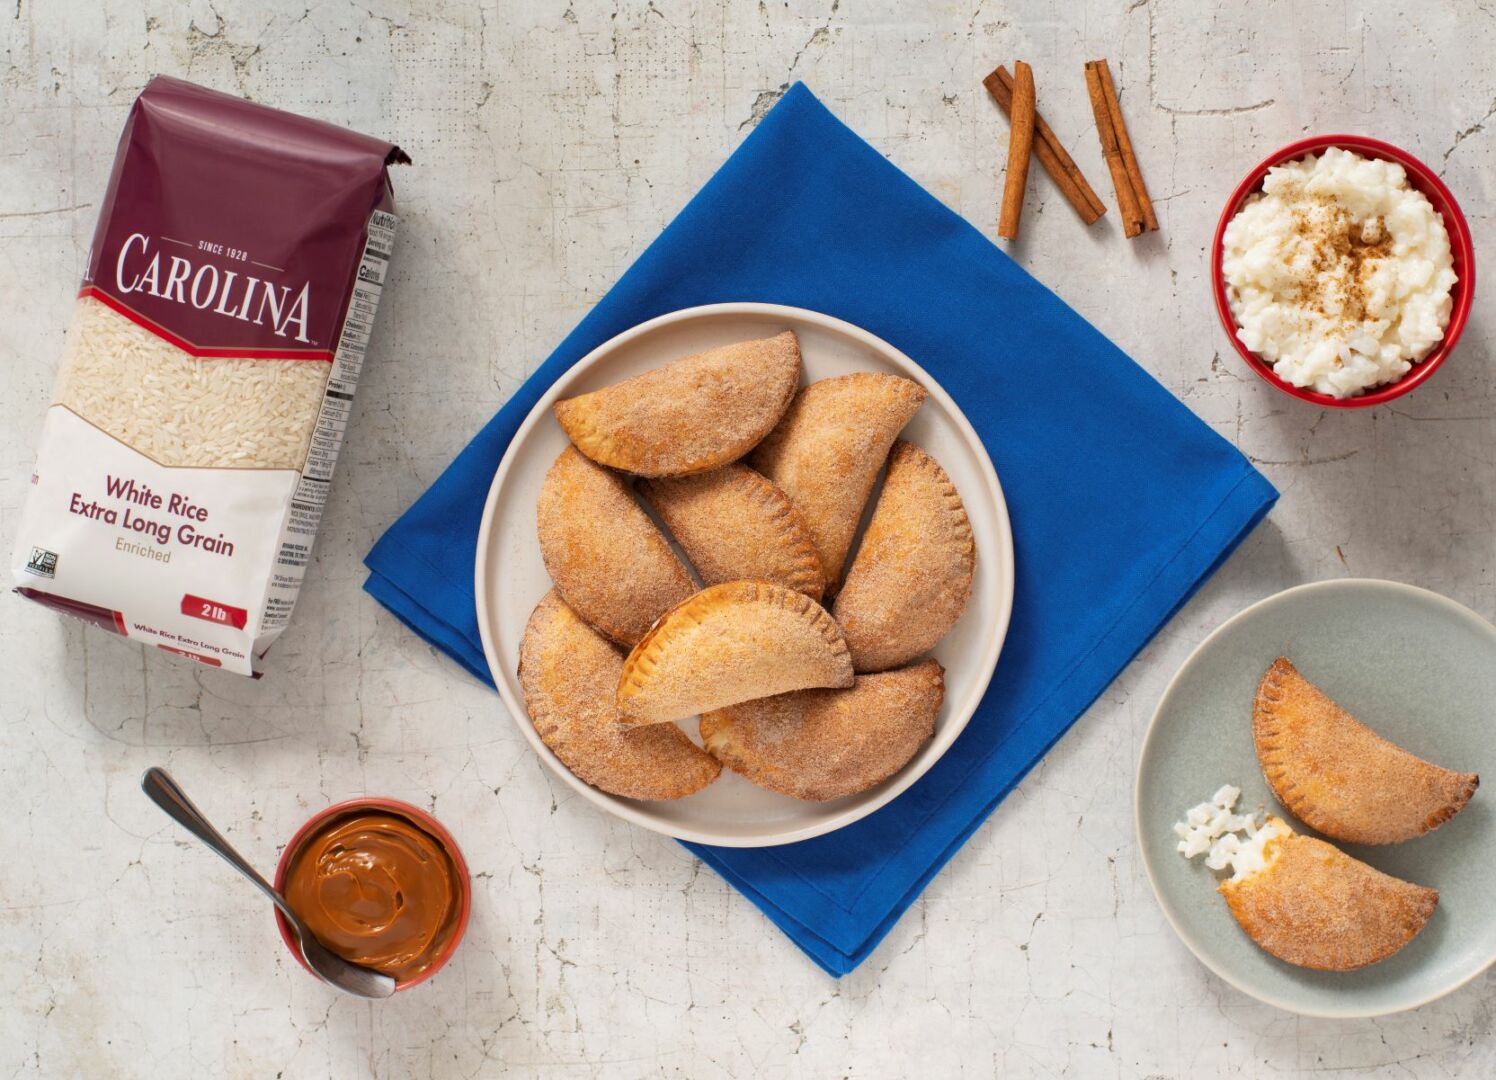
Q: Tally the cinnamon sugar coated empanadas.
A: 10